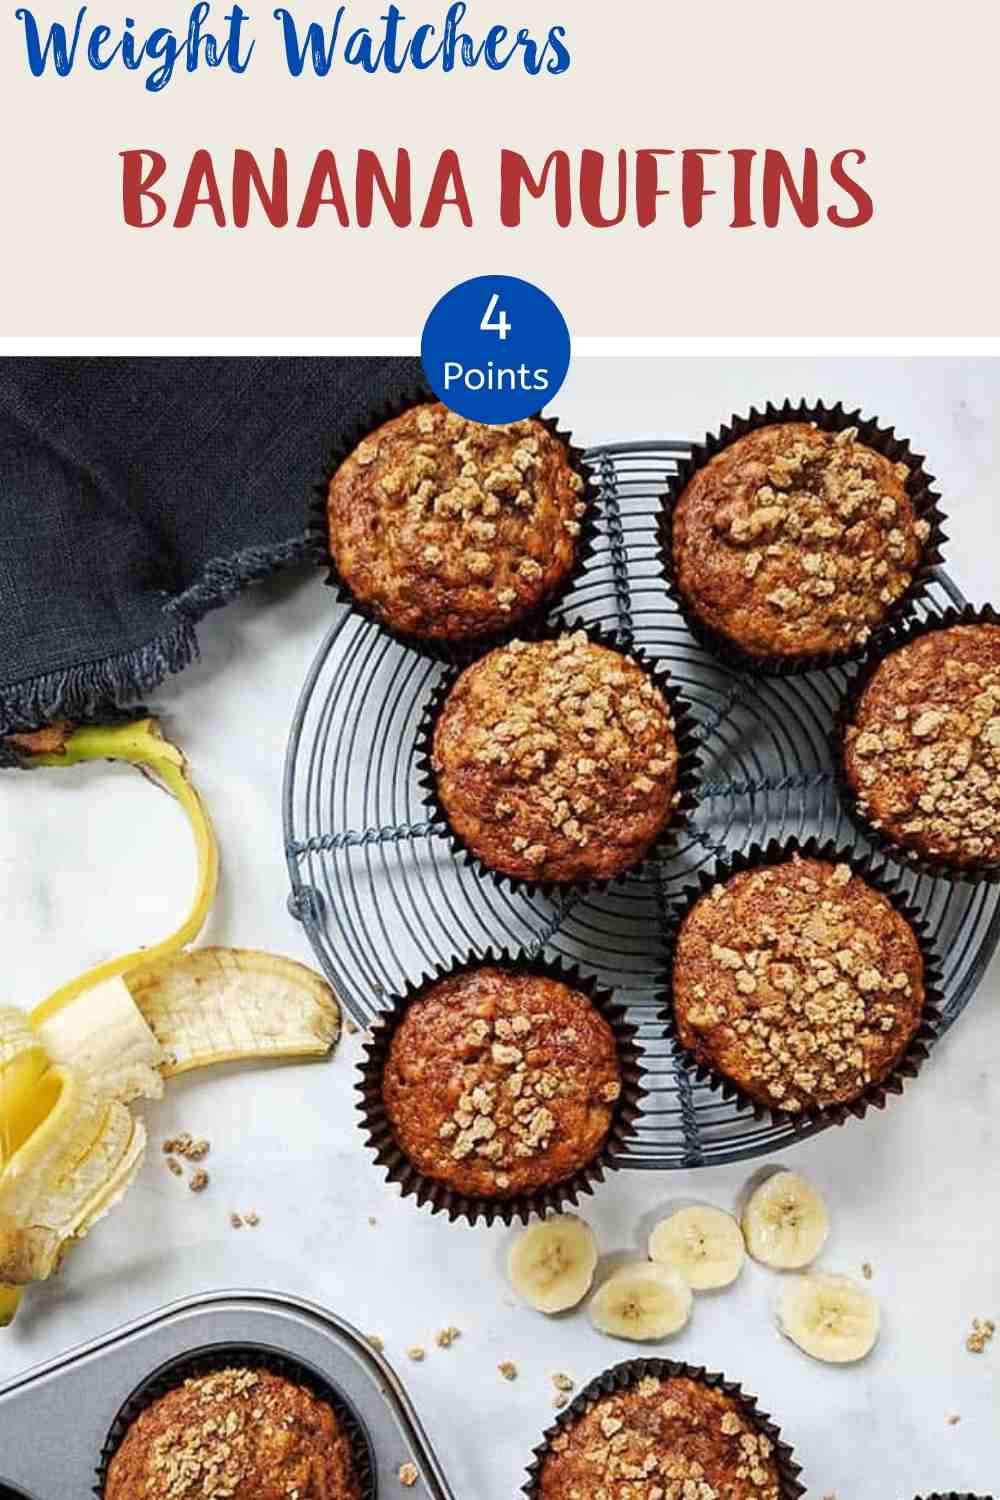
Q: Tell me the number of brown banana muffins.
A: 8